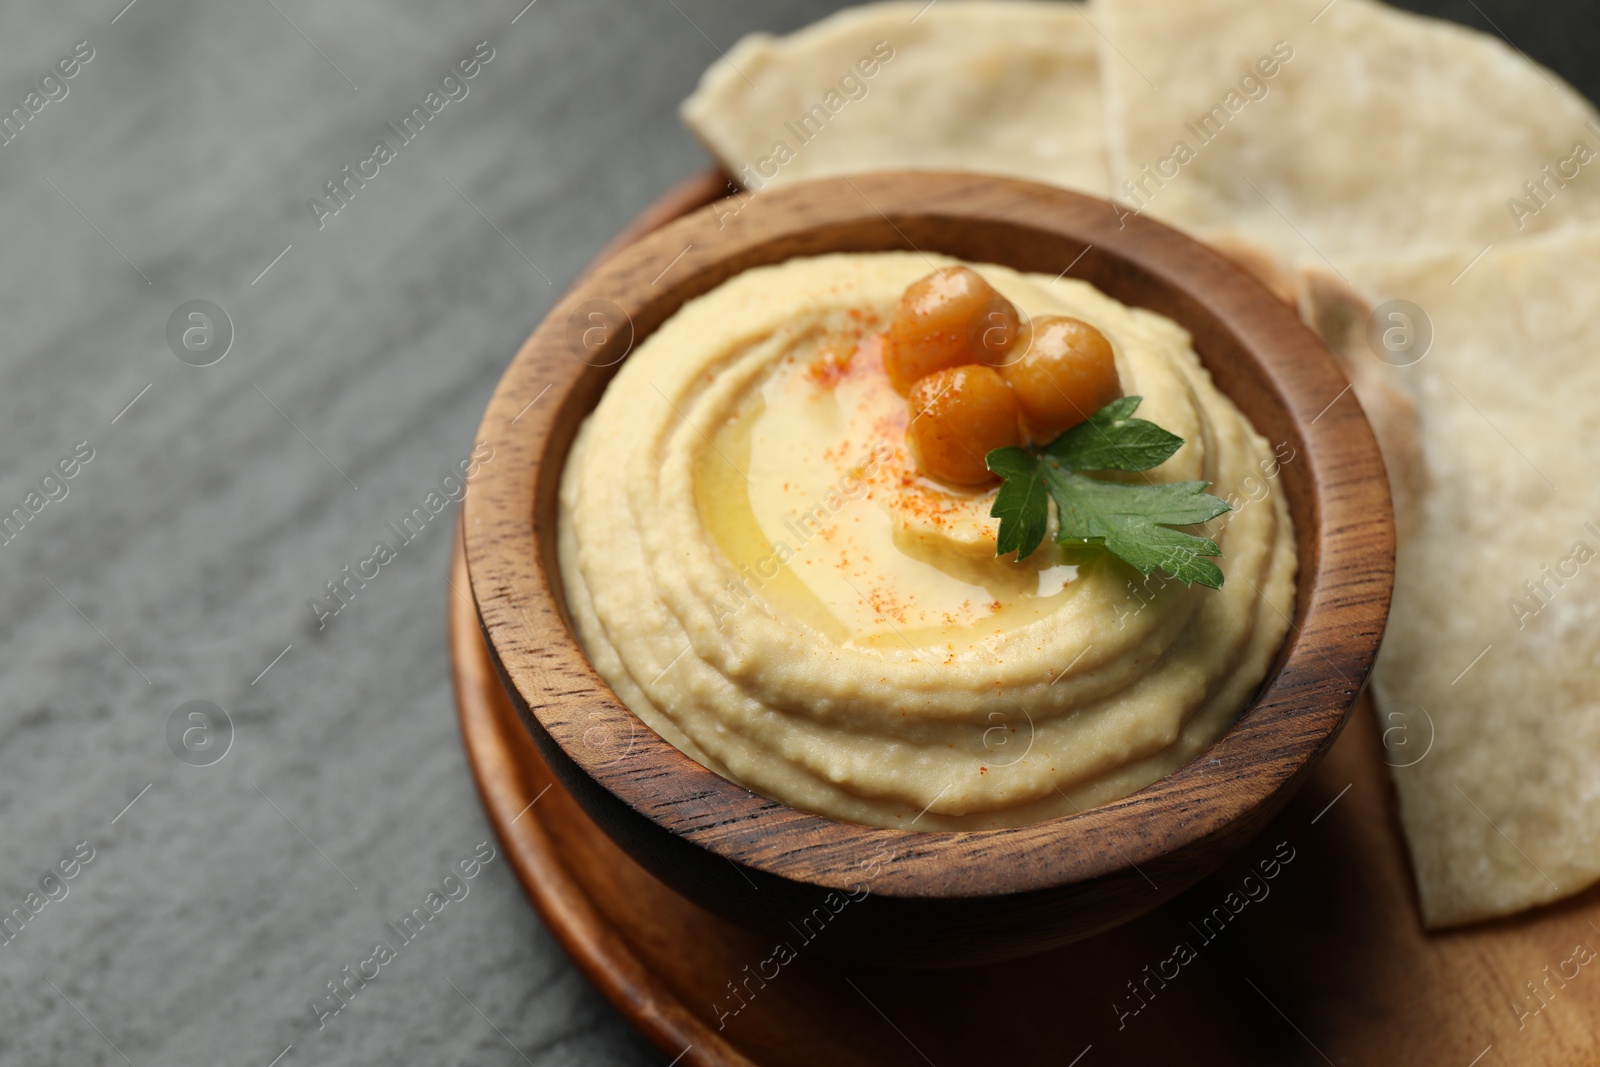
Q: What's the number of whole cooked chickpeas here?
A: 3